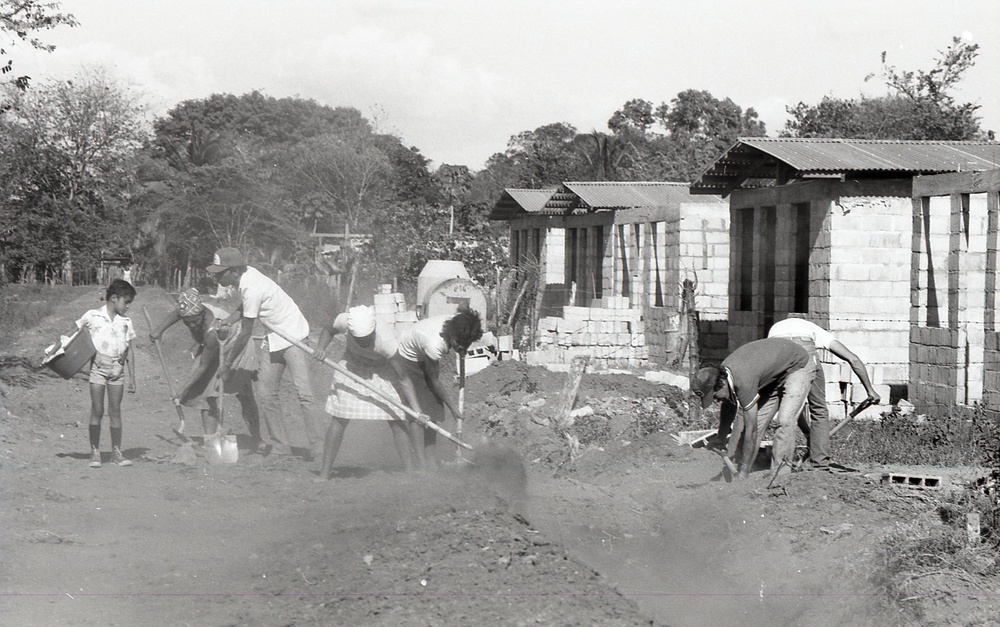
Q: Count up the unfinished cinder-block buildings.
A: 3